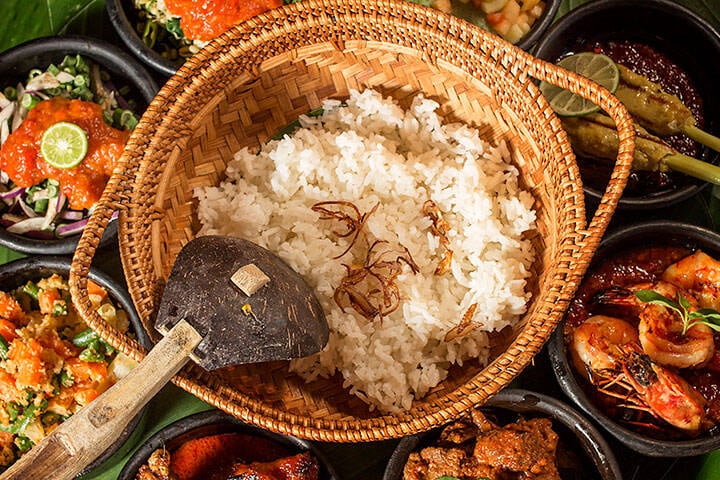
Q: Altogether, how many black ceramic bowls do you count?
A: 8